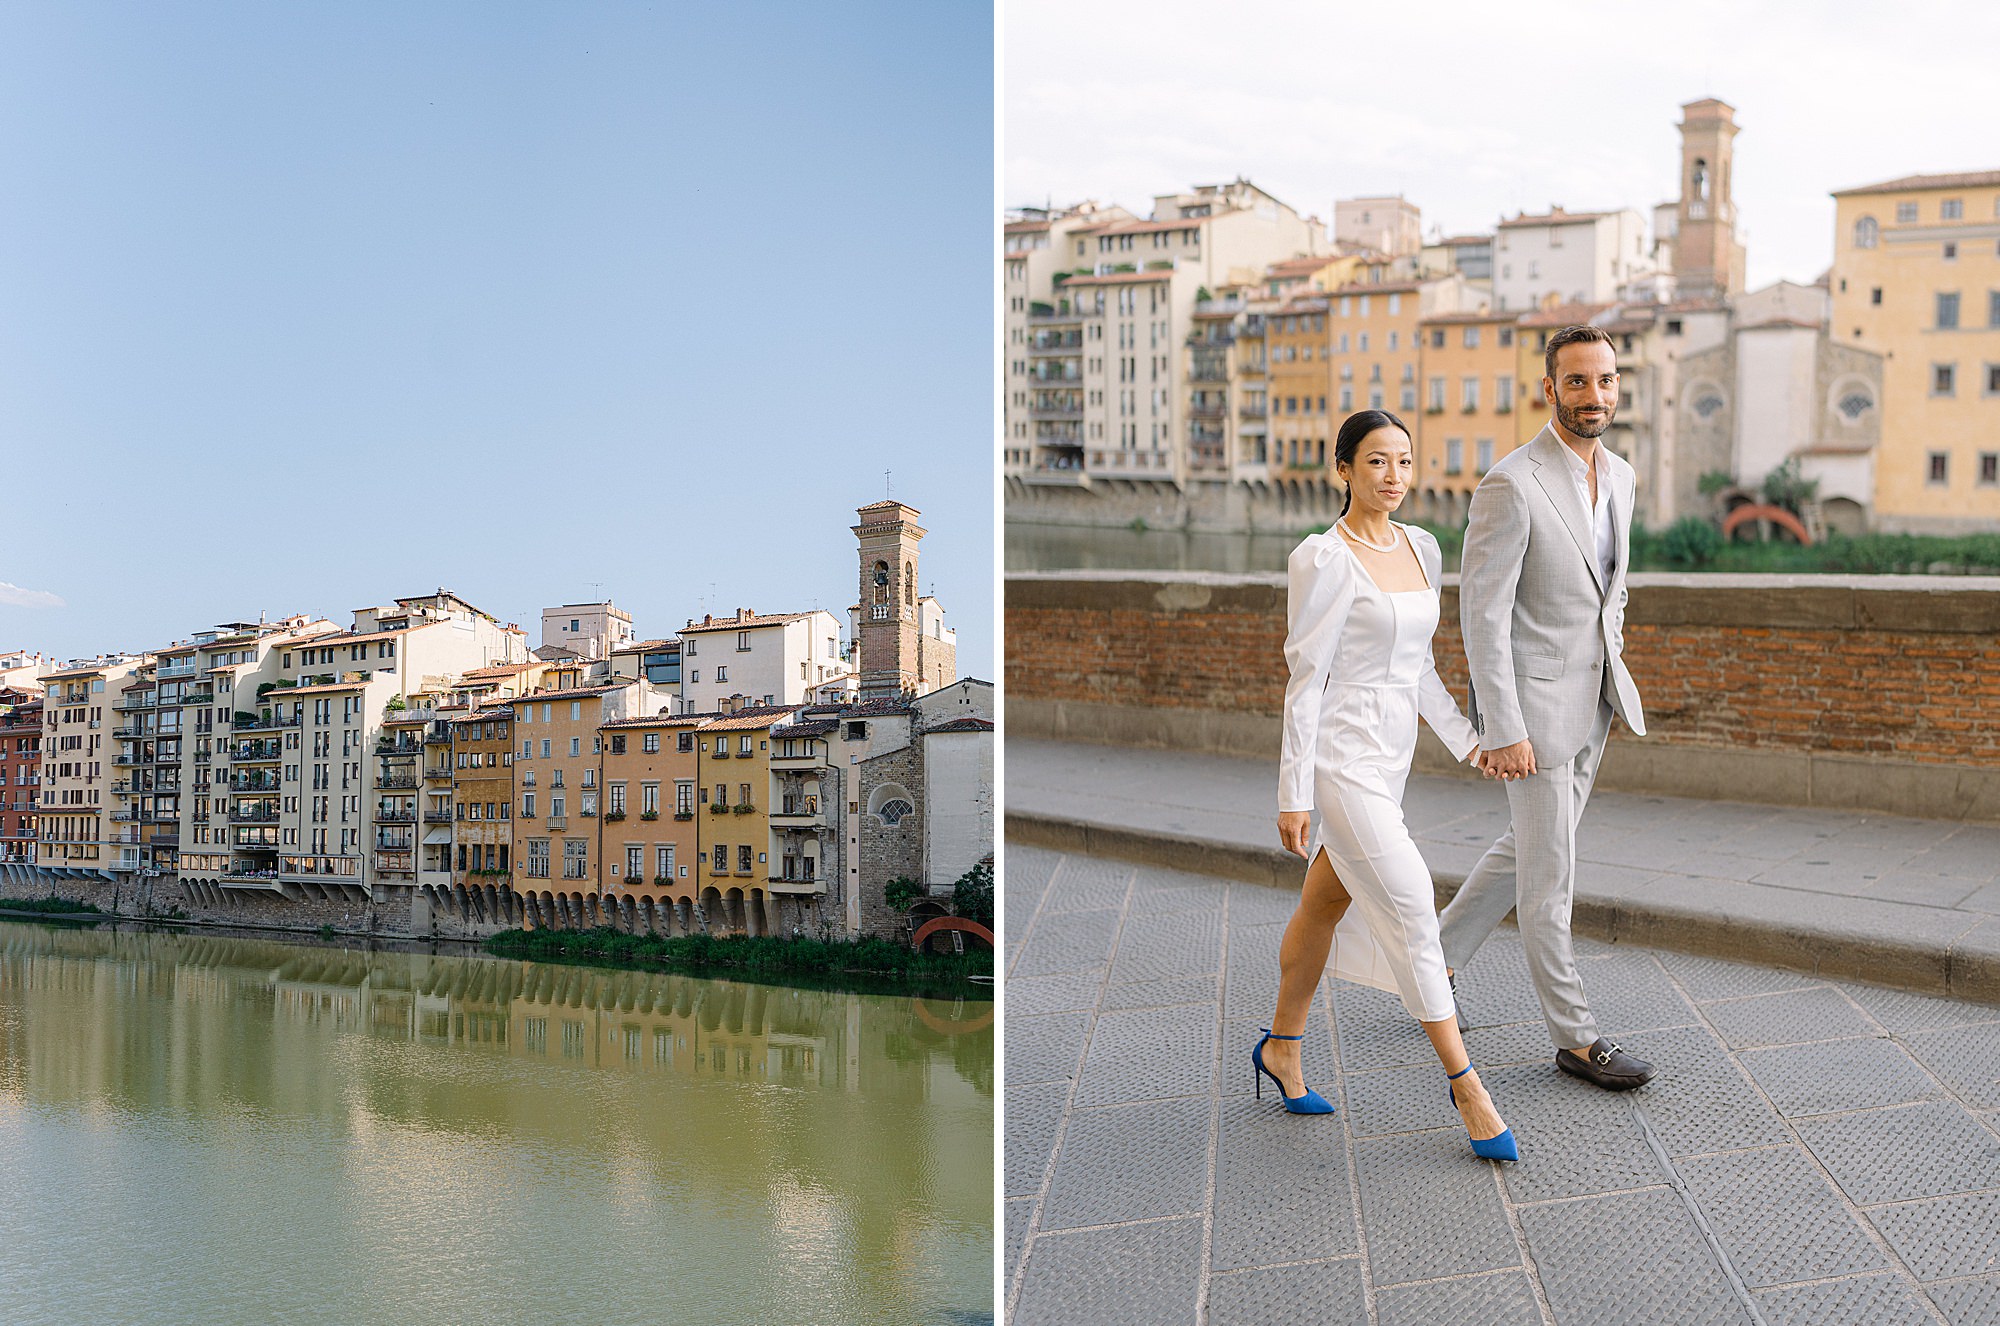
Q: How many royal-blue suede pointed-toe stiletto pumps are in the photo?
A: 2